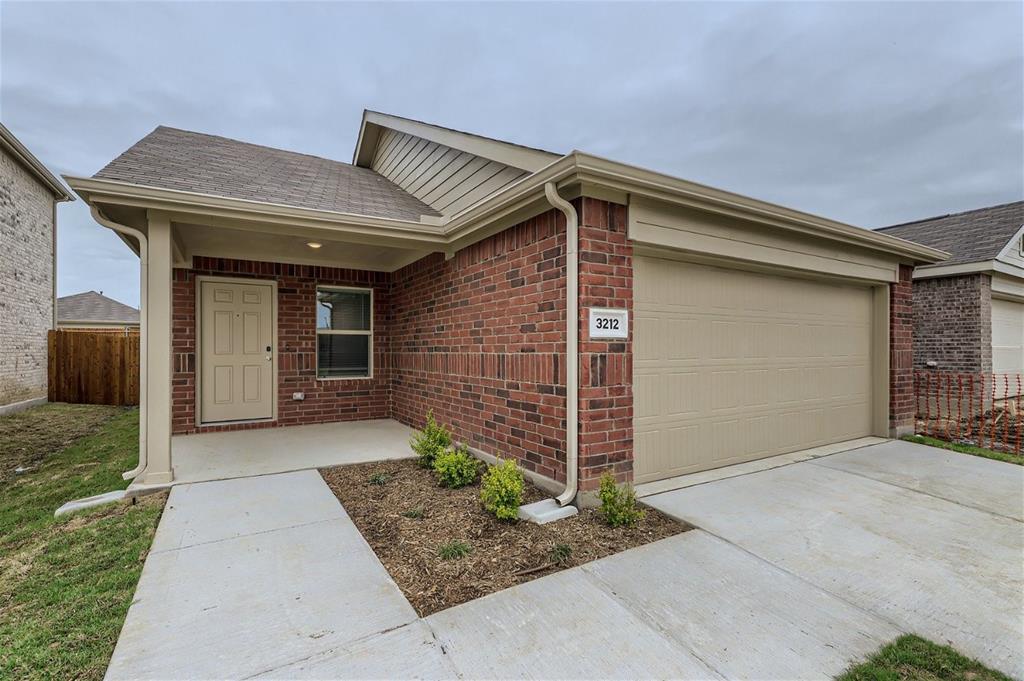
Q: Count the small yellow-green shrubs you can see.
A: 4